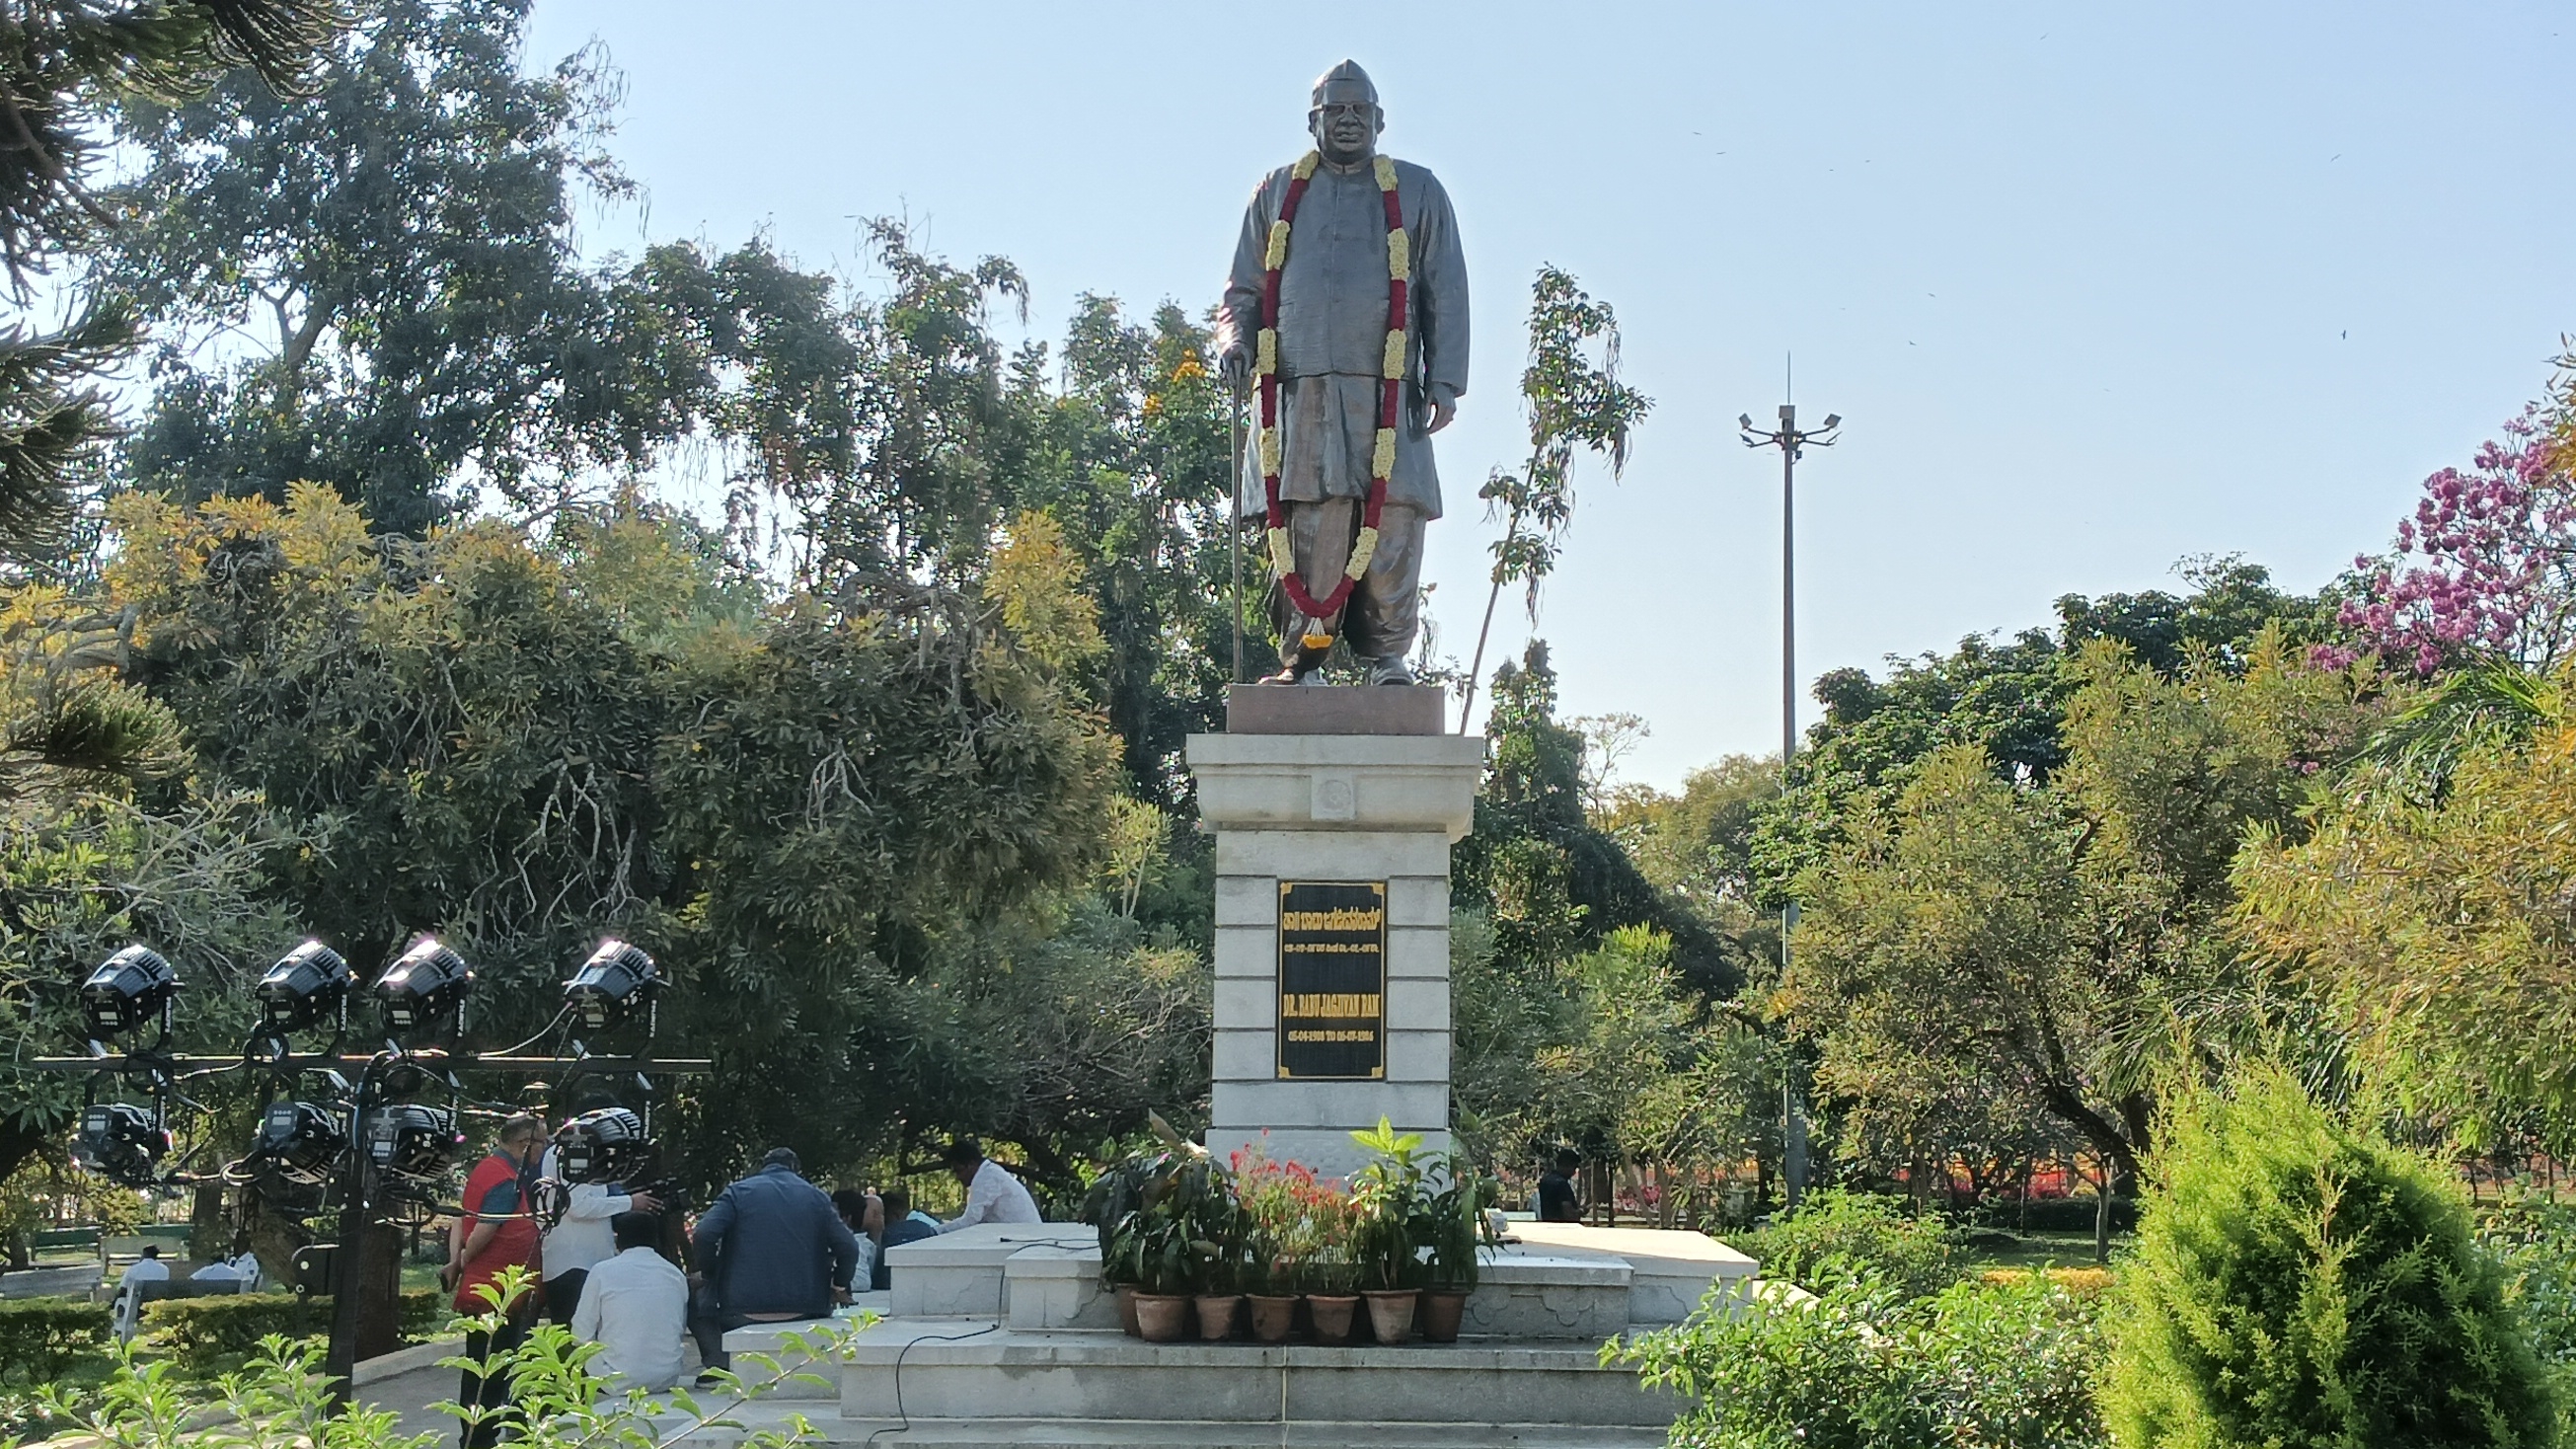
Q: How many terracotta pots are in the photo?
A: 7